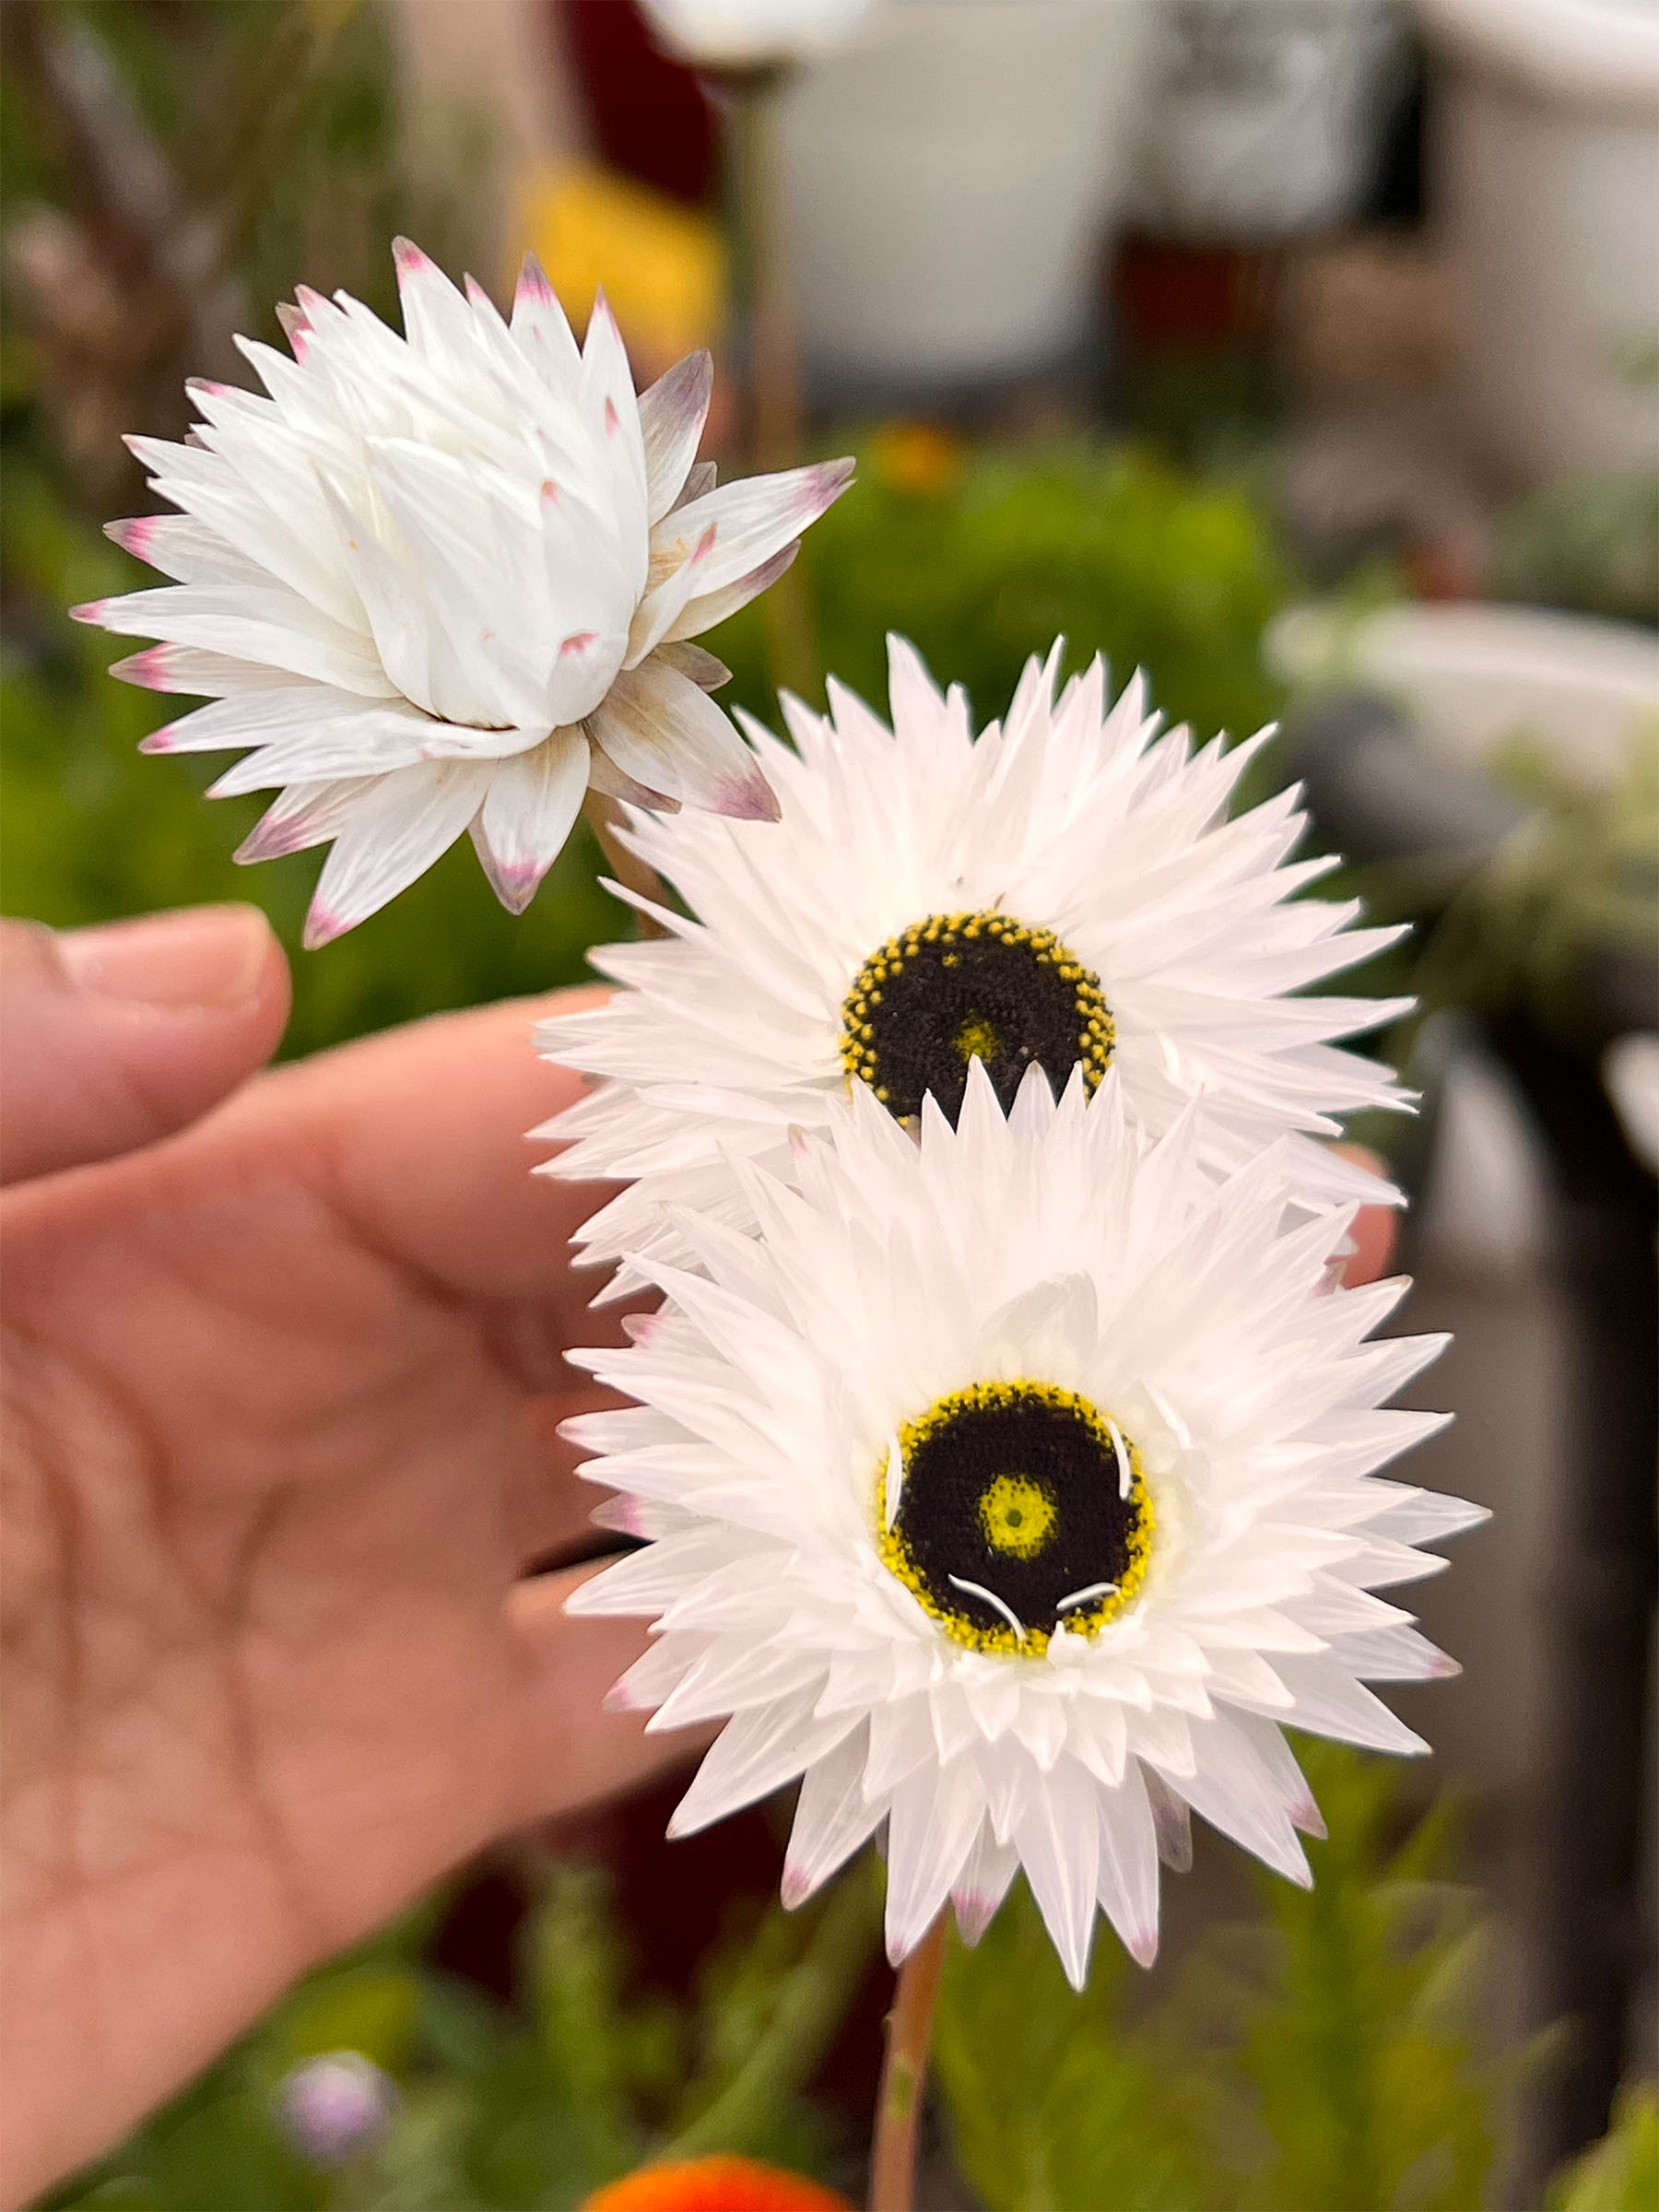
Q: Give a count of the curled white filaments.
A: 4